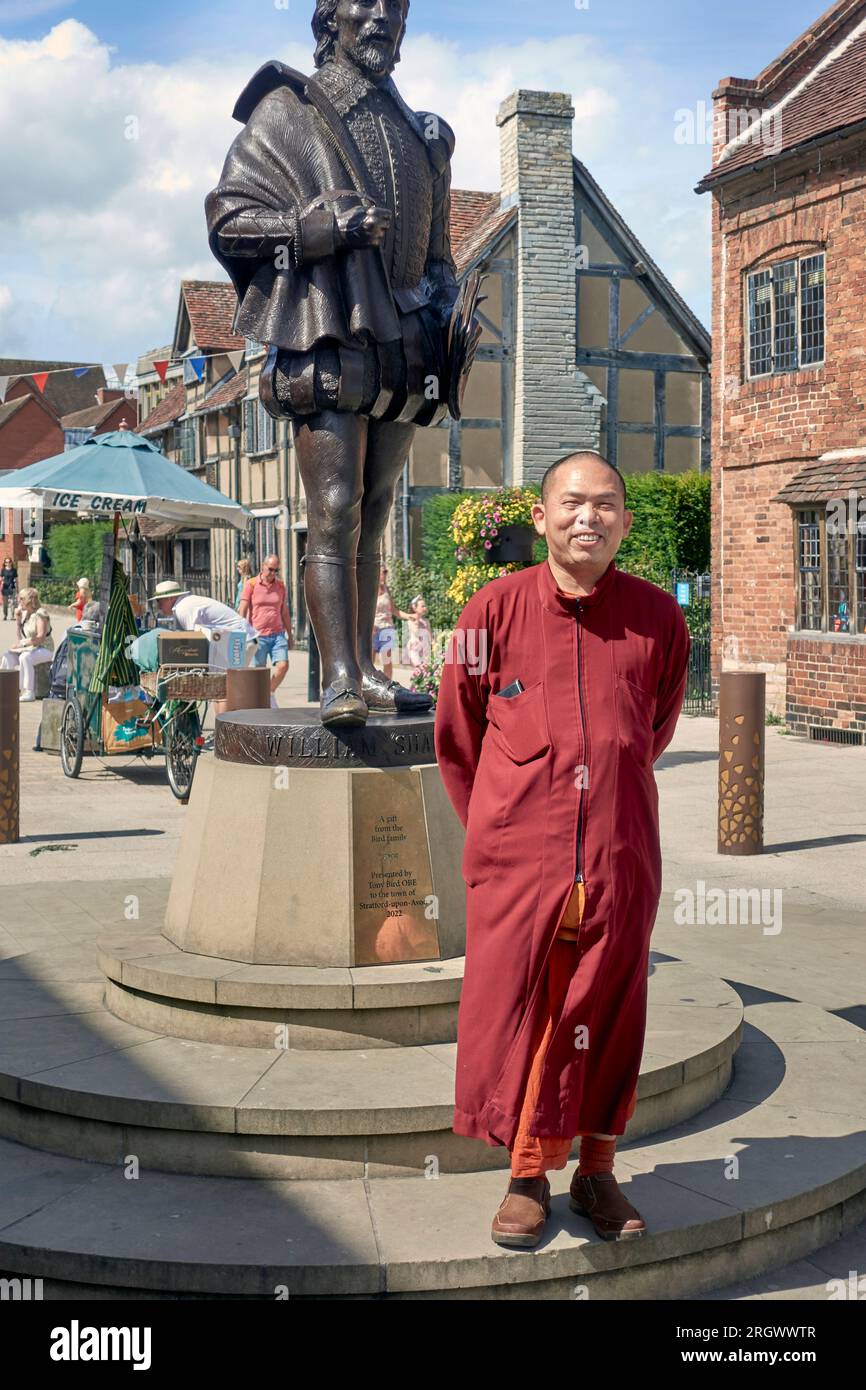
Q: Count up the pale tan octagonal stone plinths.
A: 1